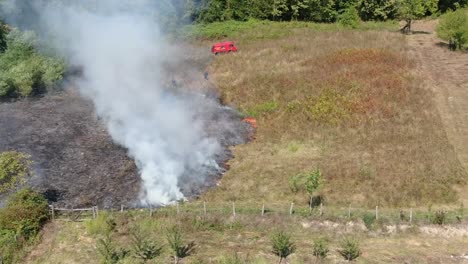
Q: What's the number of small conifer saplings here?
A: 6